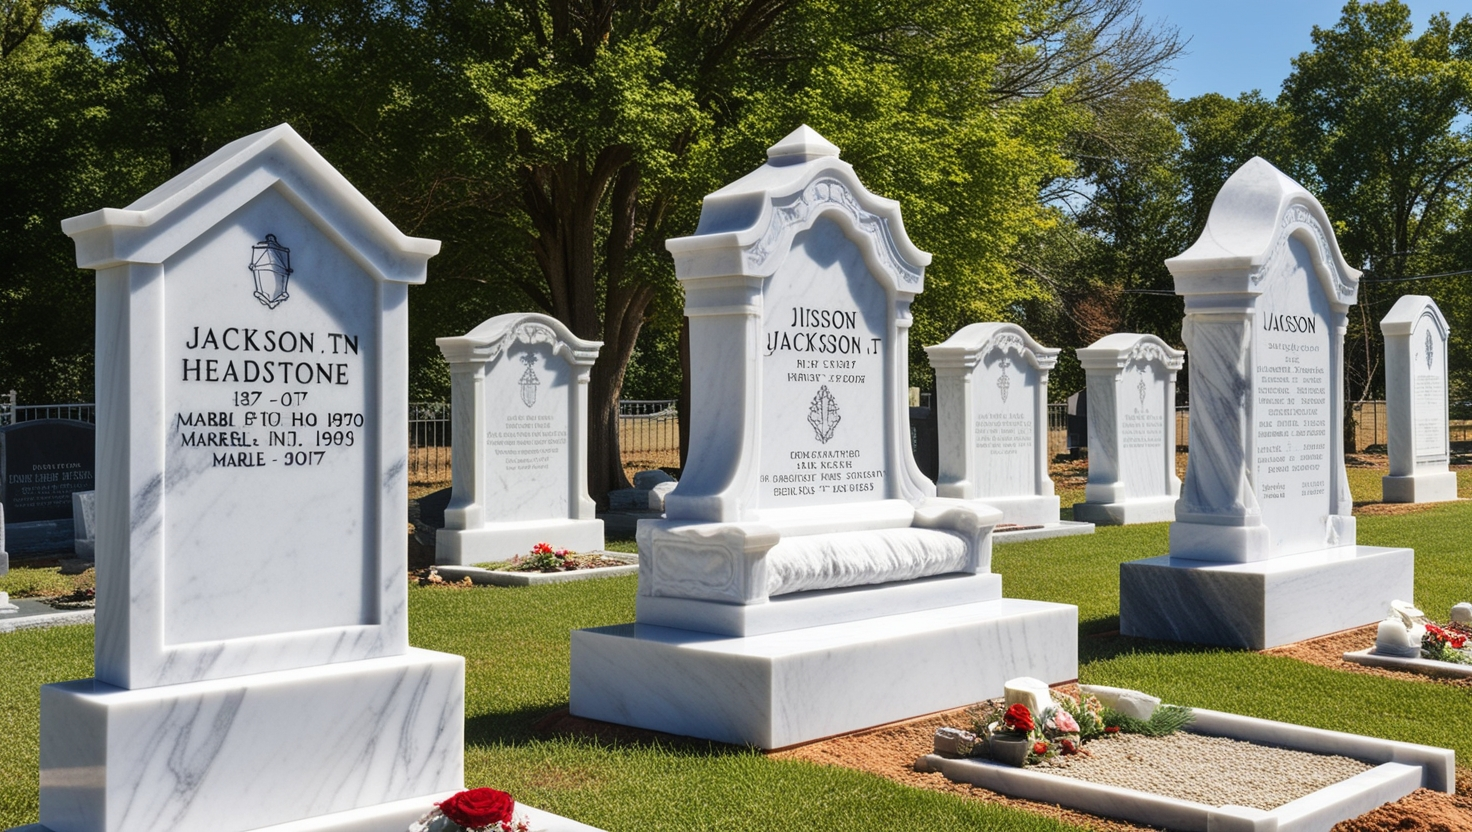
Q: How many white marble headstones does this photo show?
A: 7